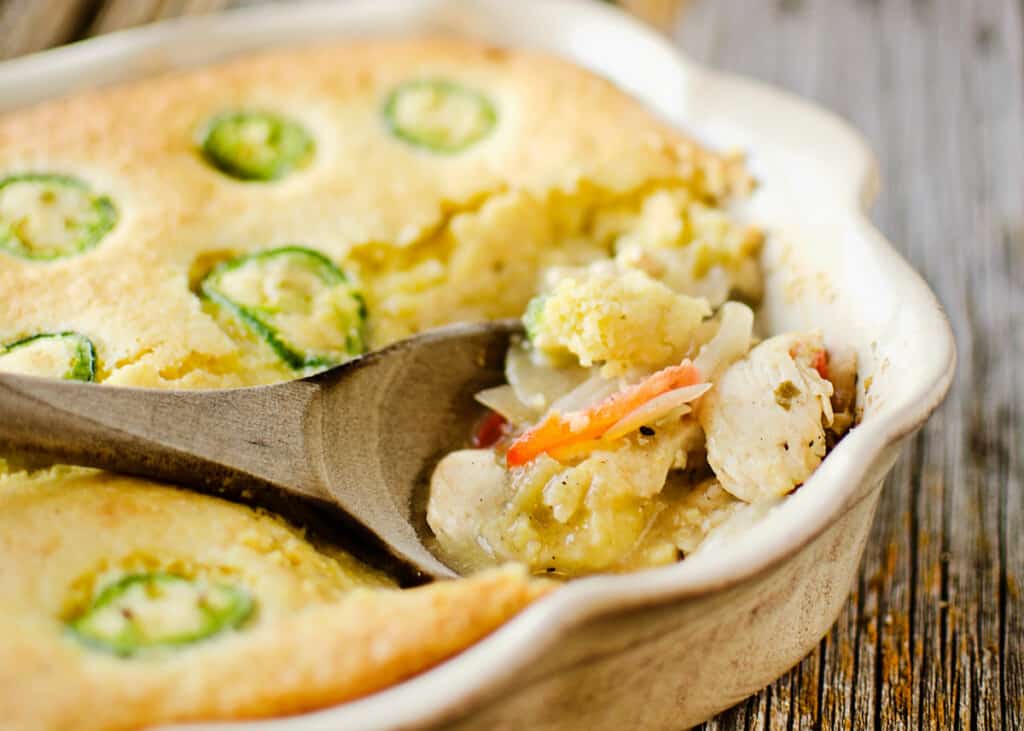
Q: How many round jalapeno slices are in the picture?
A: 6